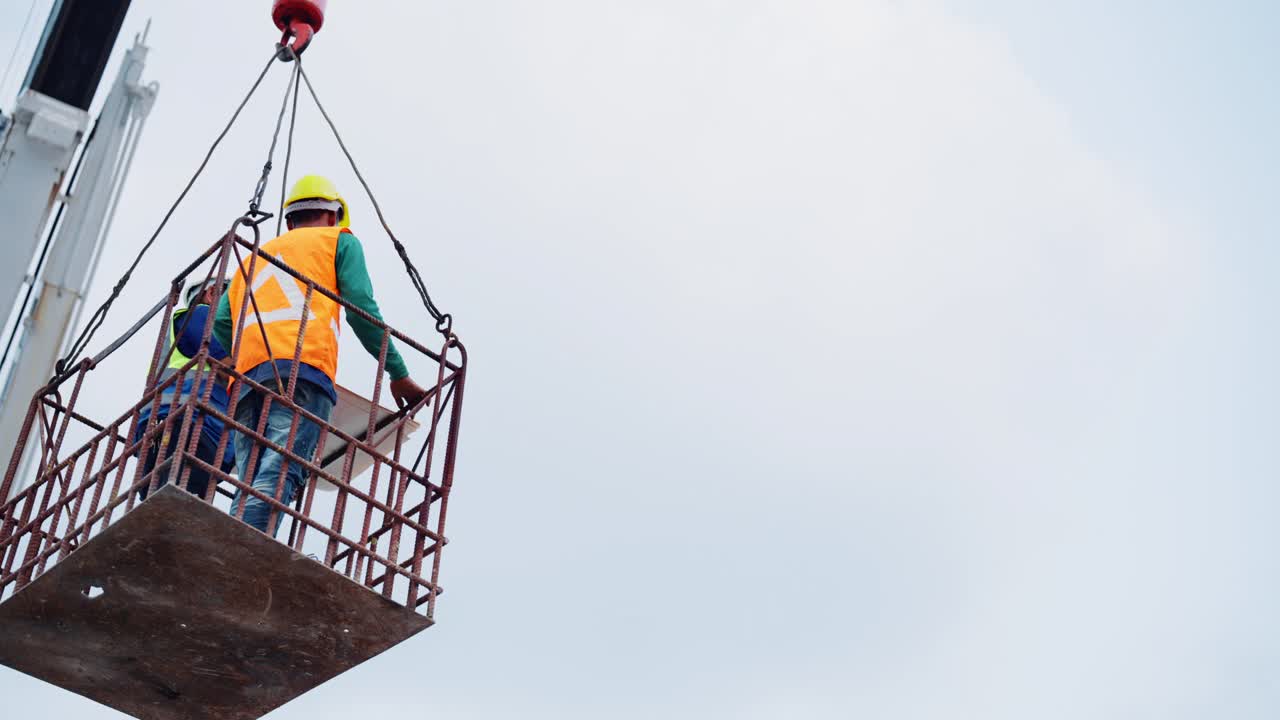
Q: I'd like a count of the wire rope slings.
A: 4